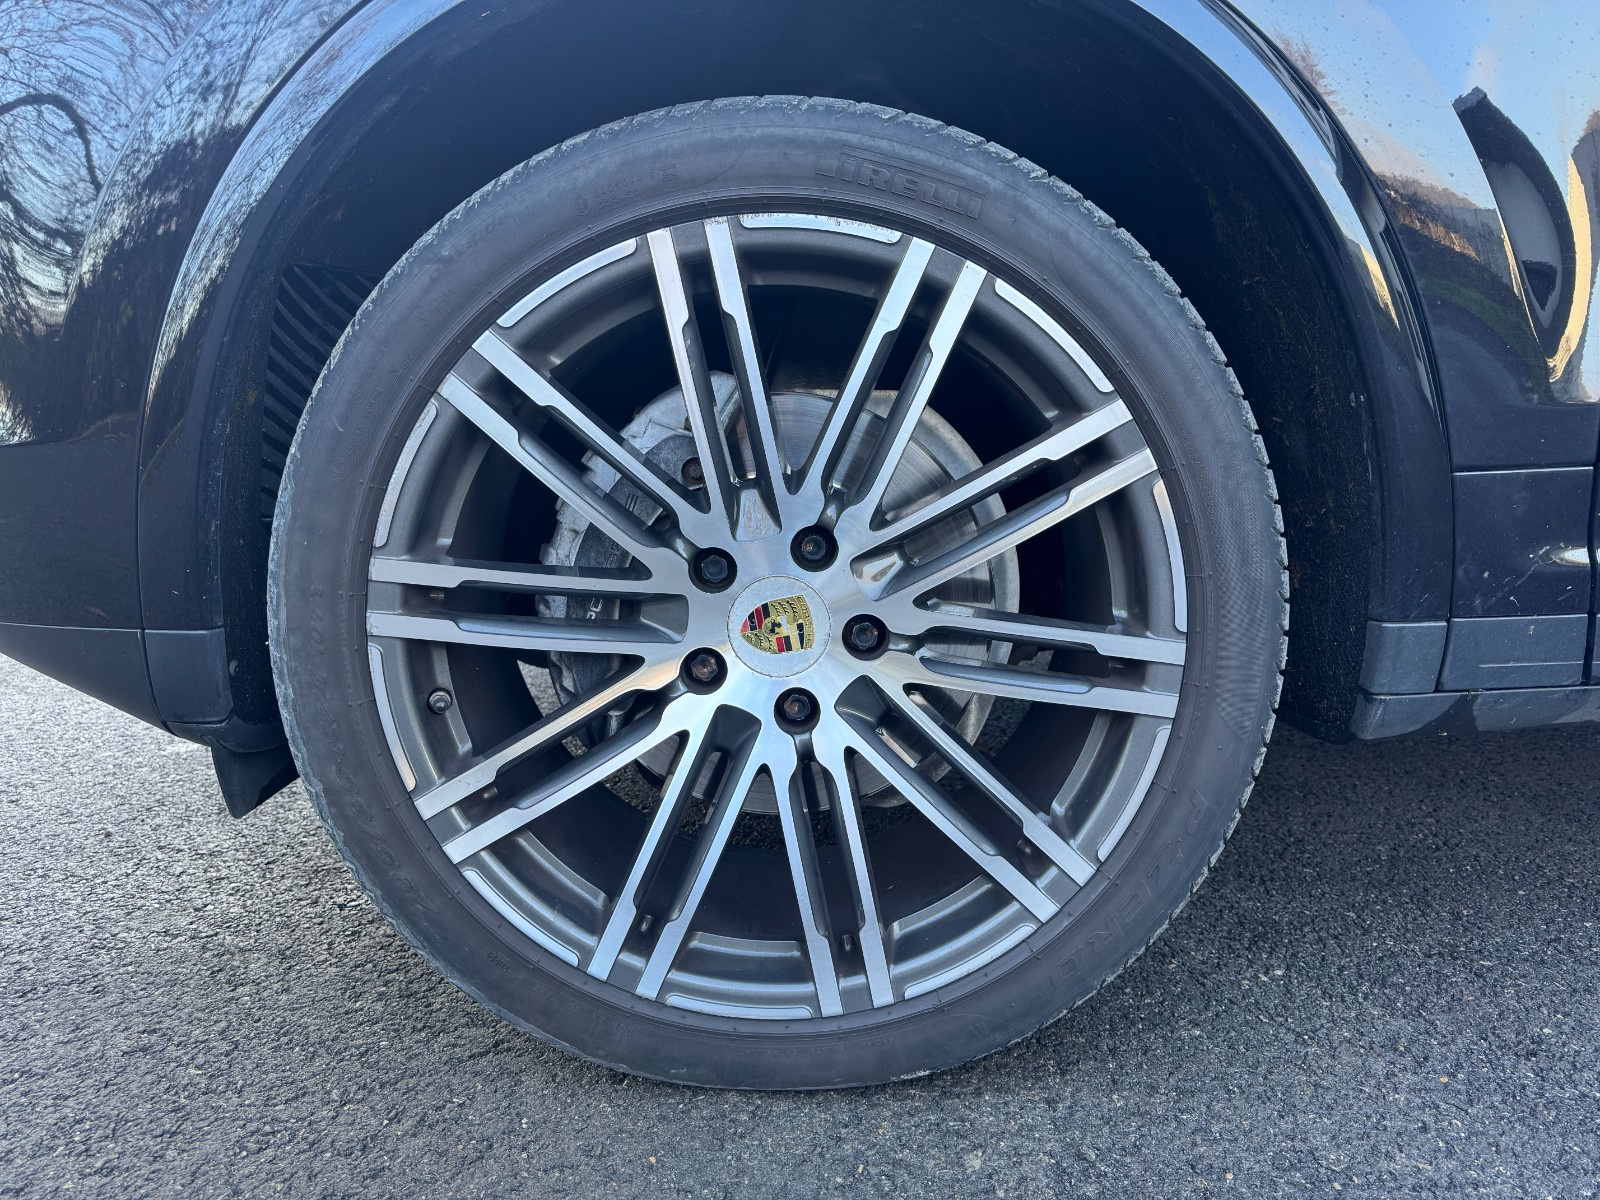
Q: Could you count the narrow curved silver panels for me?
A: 10